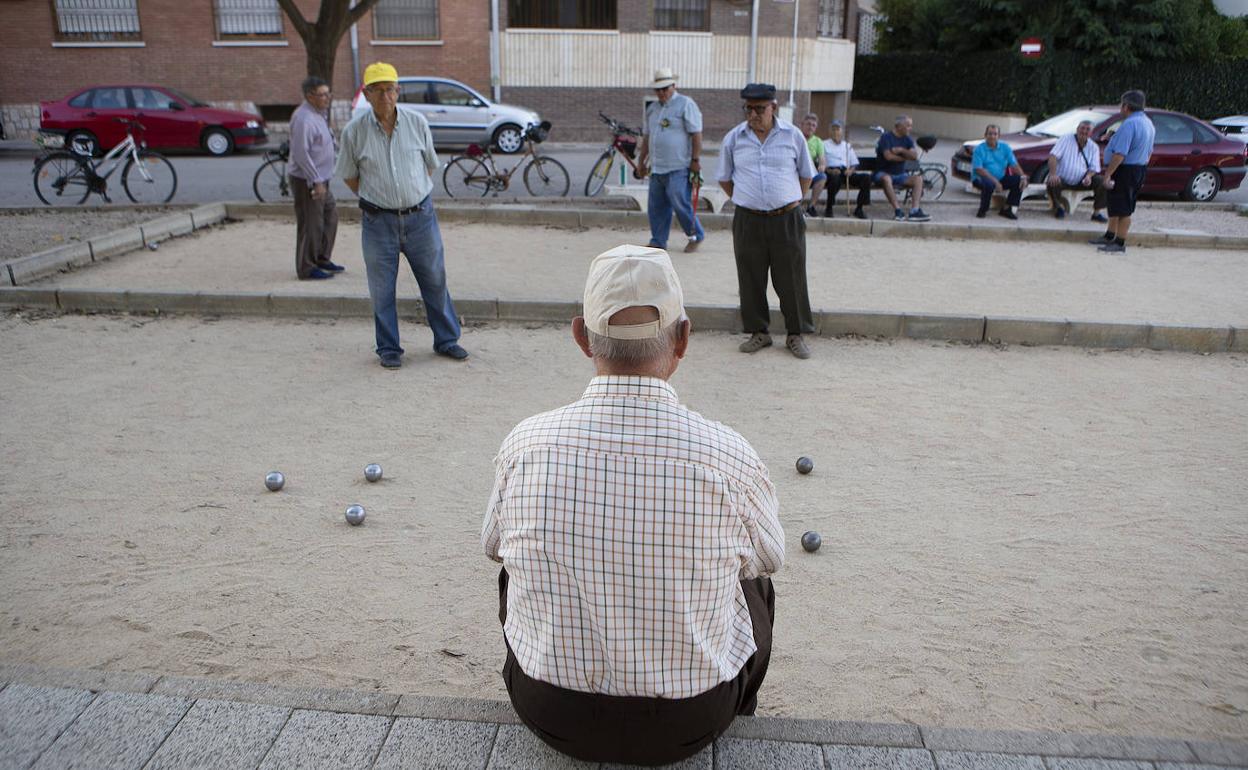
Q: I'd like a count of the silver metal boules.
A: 5